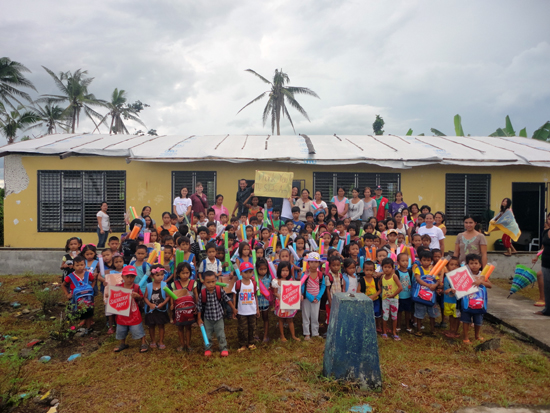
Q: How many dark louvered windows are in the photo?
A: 4